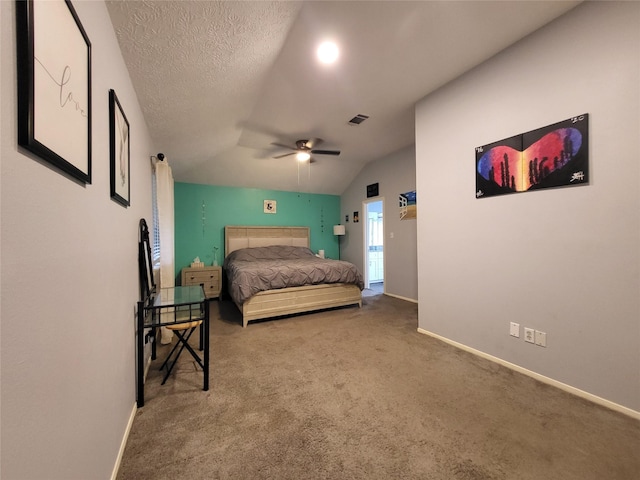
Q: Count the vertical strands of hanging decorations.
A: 2